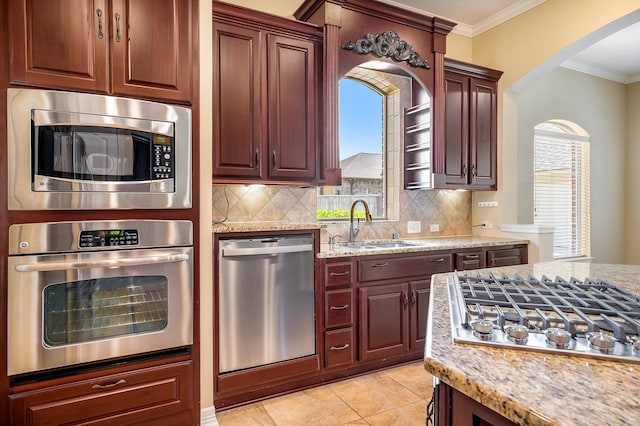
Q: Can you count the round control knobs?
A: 5